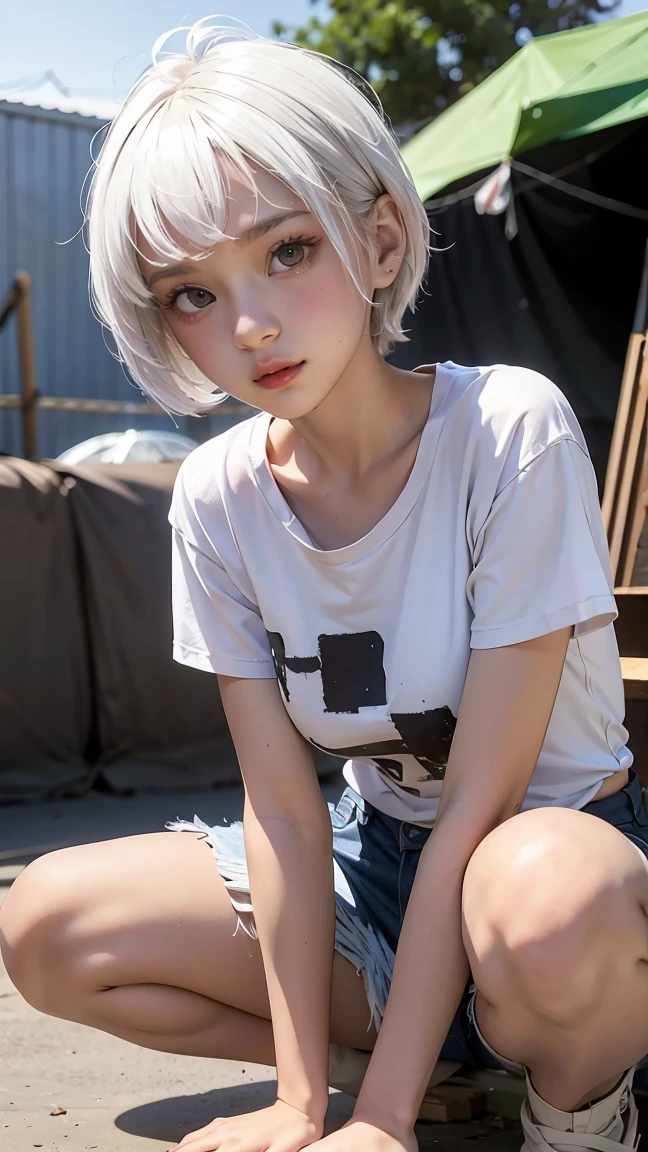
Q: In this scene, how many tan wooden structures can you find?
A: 2